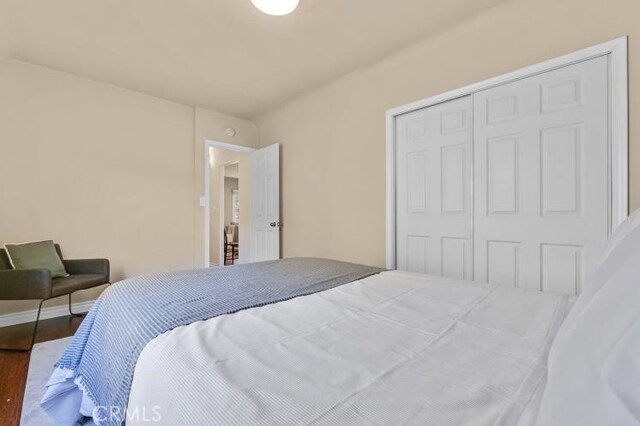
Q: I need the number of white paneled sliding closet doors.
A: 2